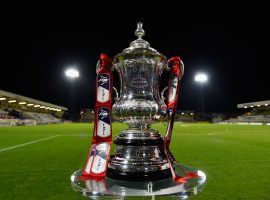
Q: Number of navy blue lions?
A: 0